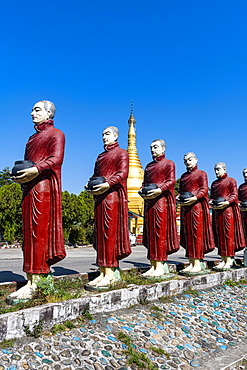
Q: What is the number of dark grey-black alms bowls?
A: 6